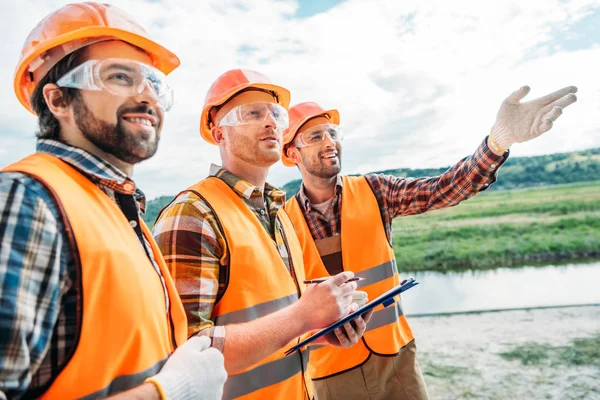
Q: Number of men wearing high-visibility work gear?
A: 3